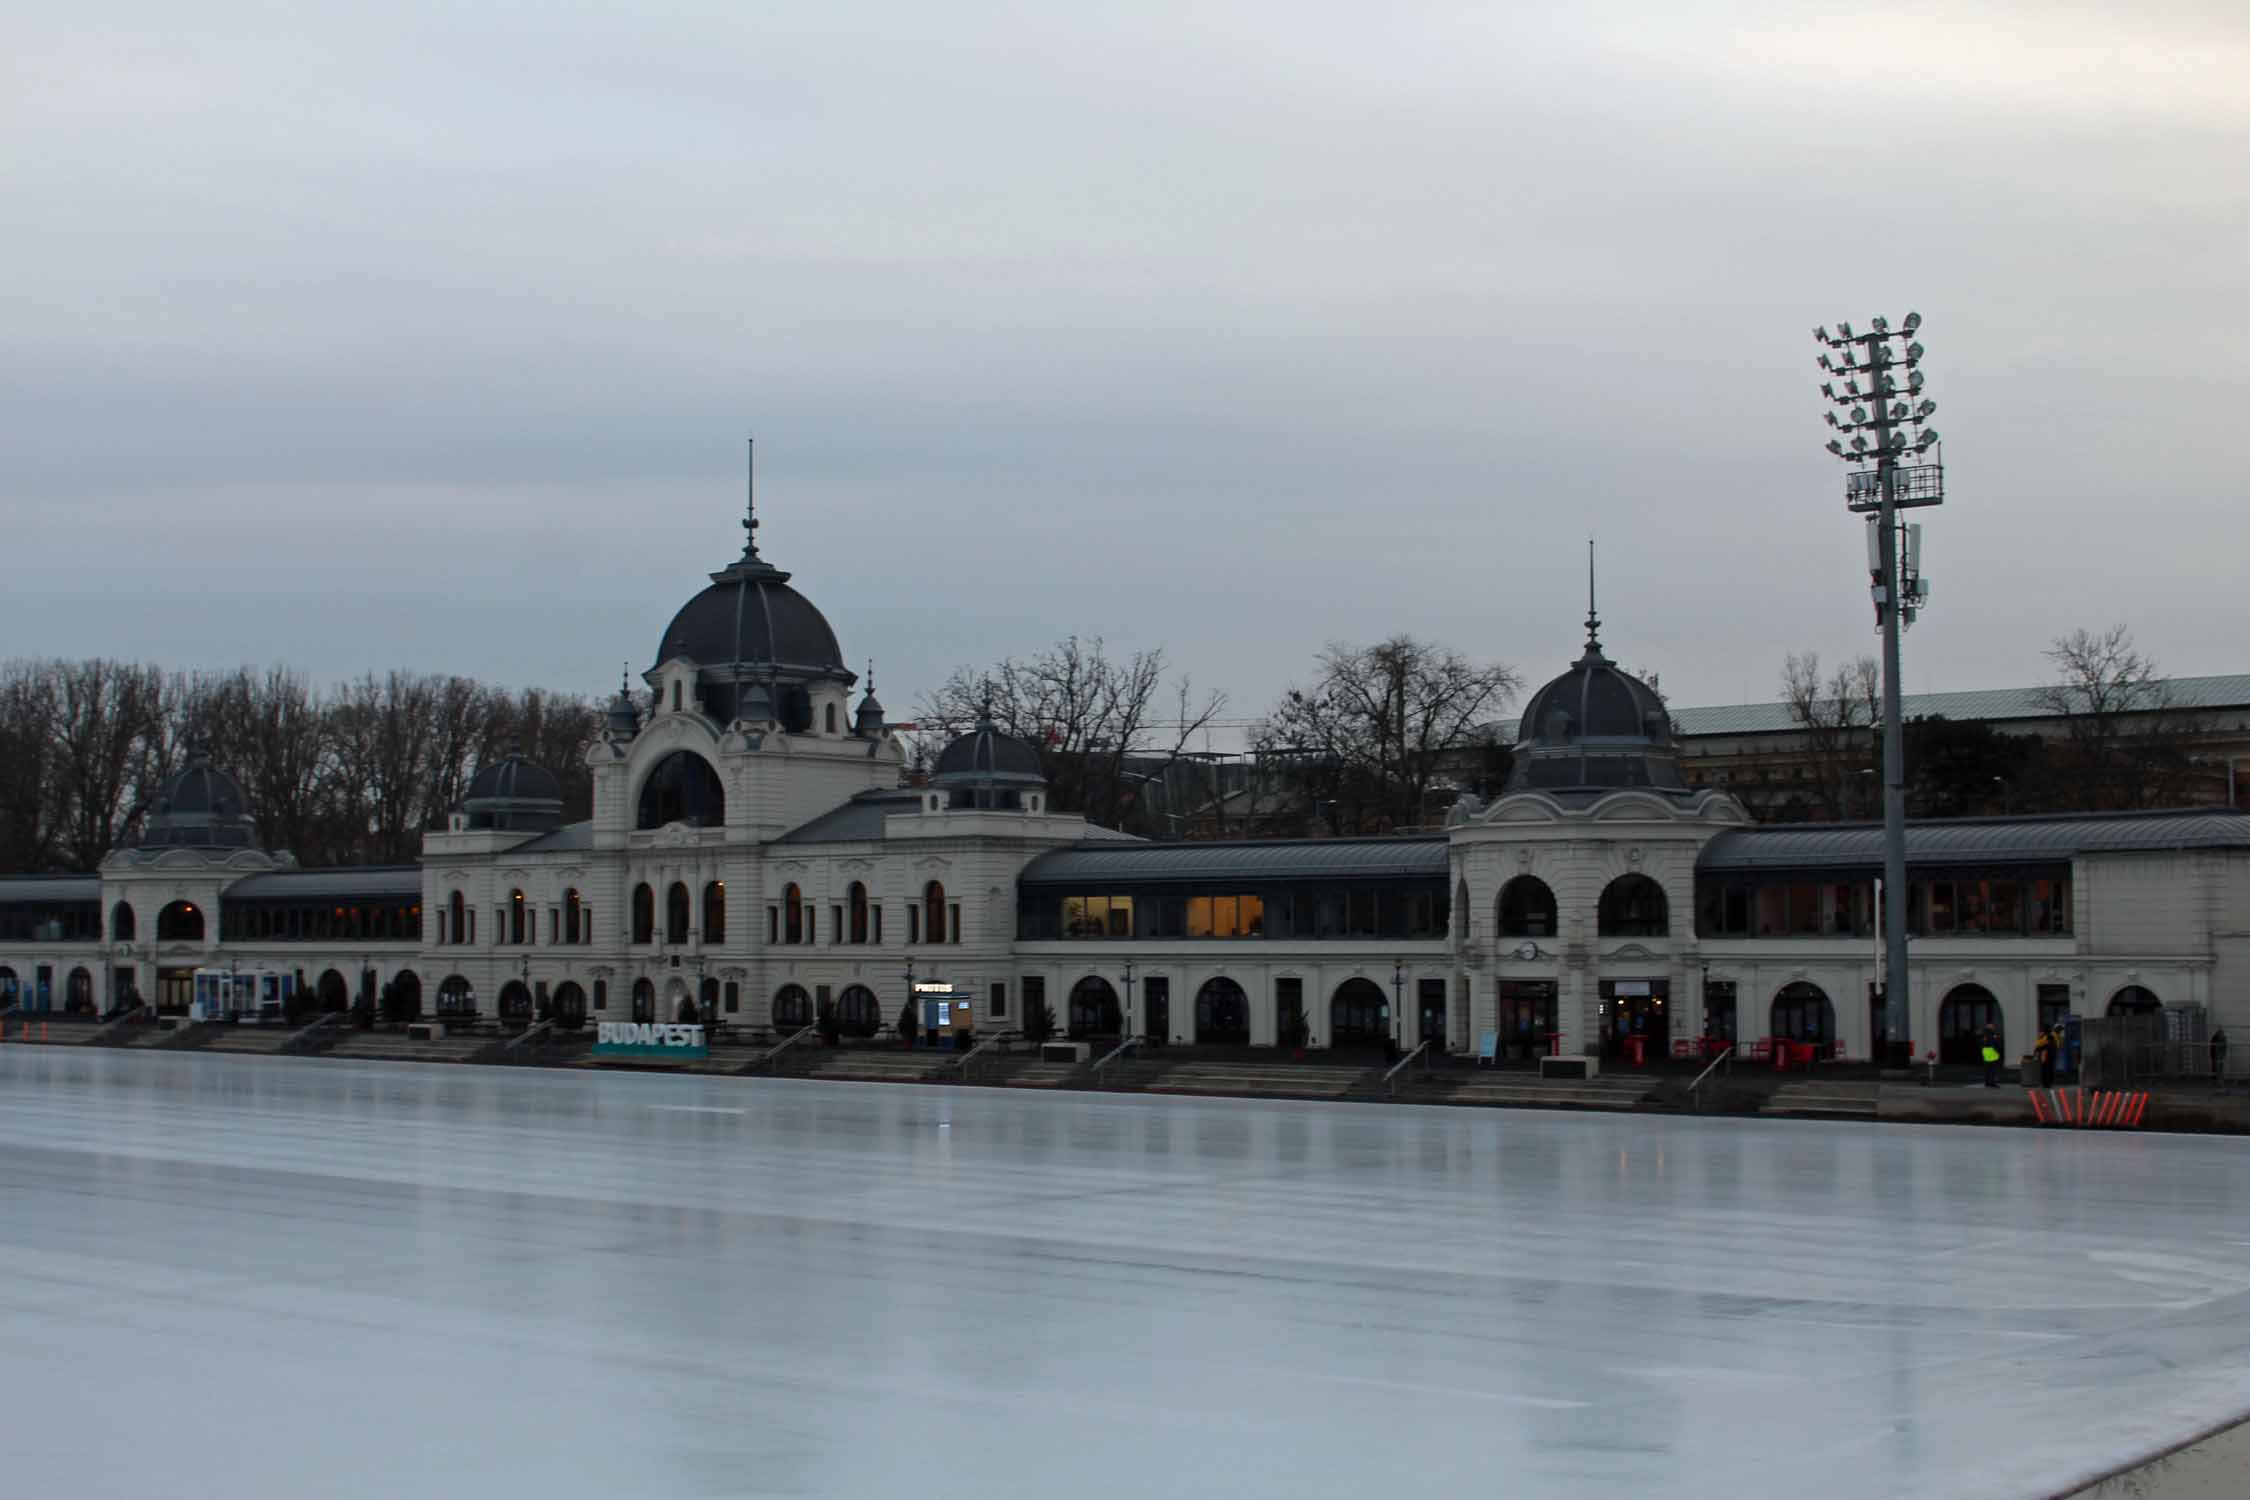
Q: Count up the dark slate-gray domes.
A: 5